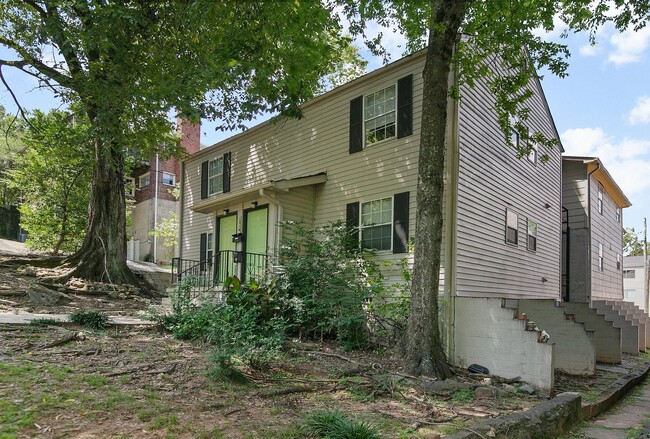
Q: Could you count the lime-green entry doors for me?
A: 2